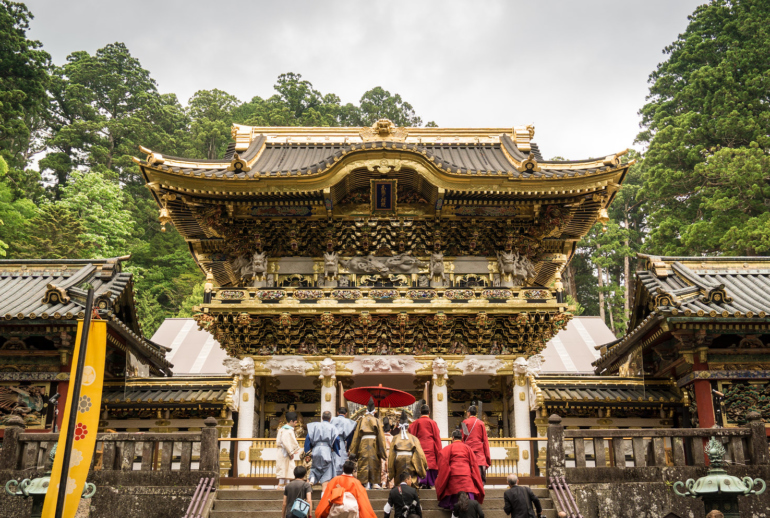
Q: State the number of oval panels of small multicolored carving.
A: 9